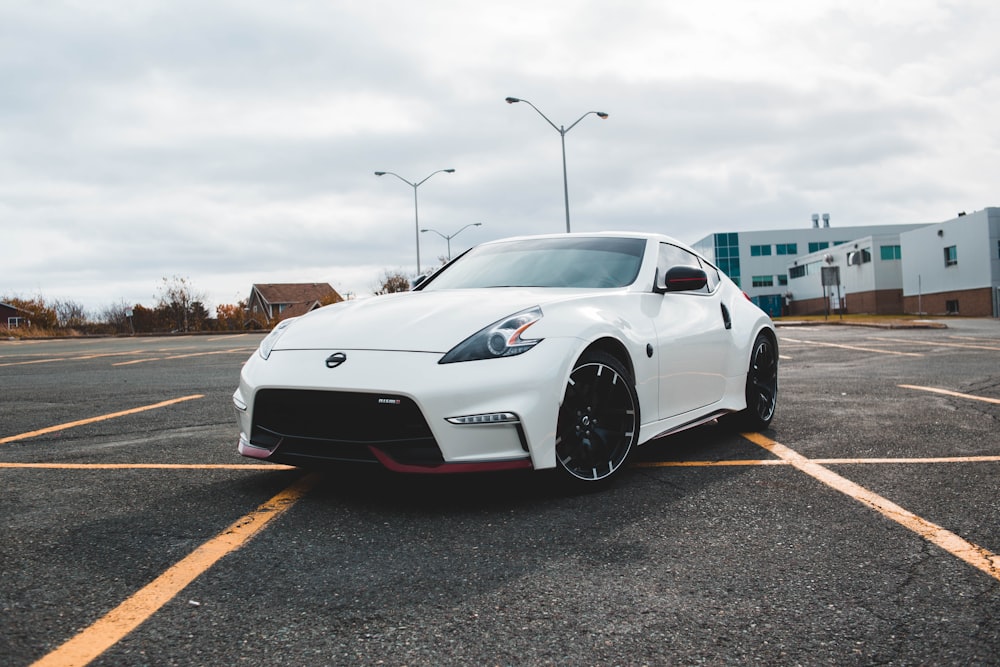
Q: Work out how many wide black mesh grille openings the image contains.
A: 1